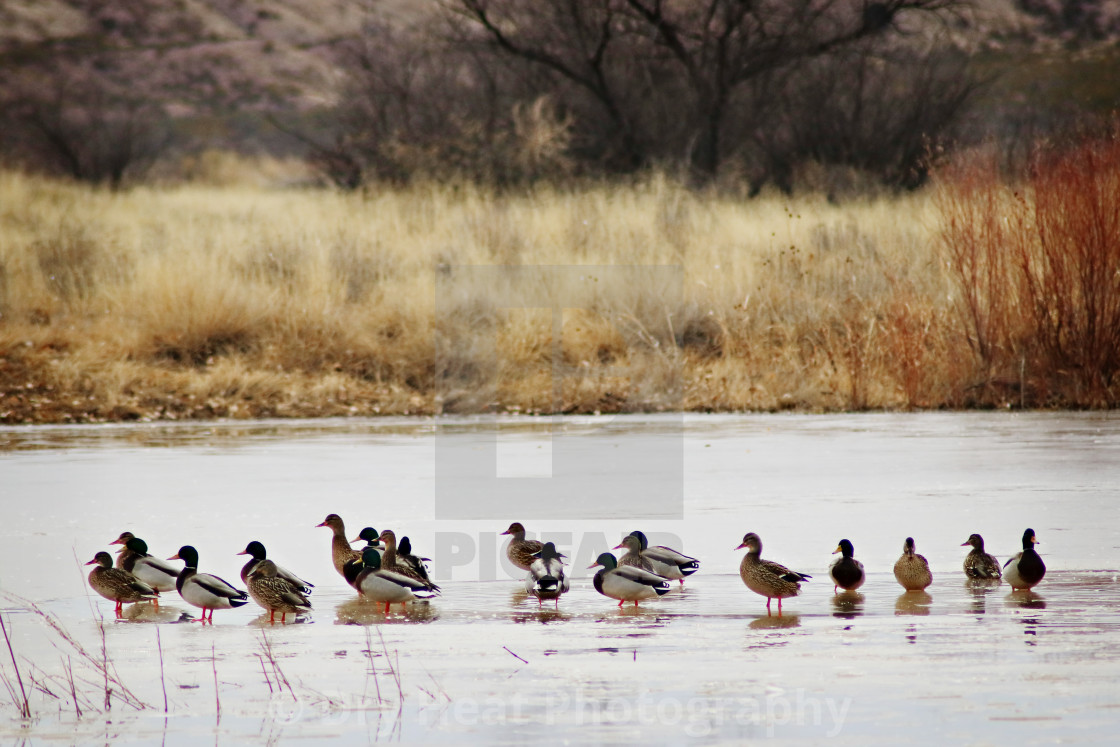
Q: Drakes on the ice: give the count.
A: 11